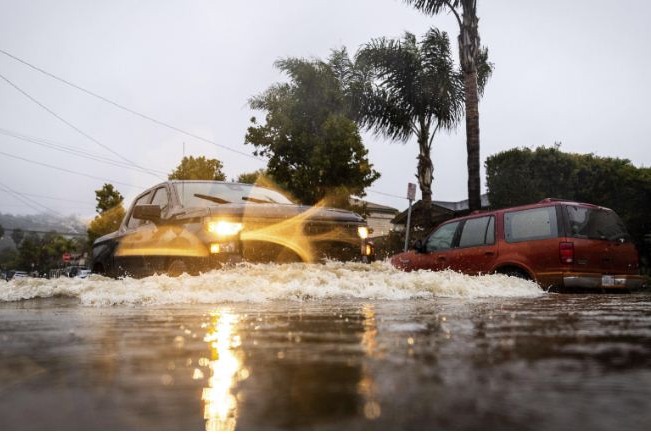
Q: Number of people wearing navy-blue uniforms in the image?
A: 0